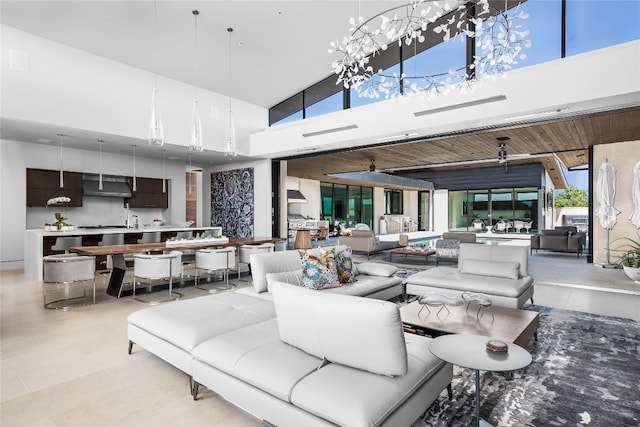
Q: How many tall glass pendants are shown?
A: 3